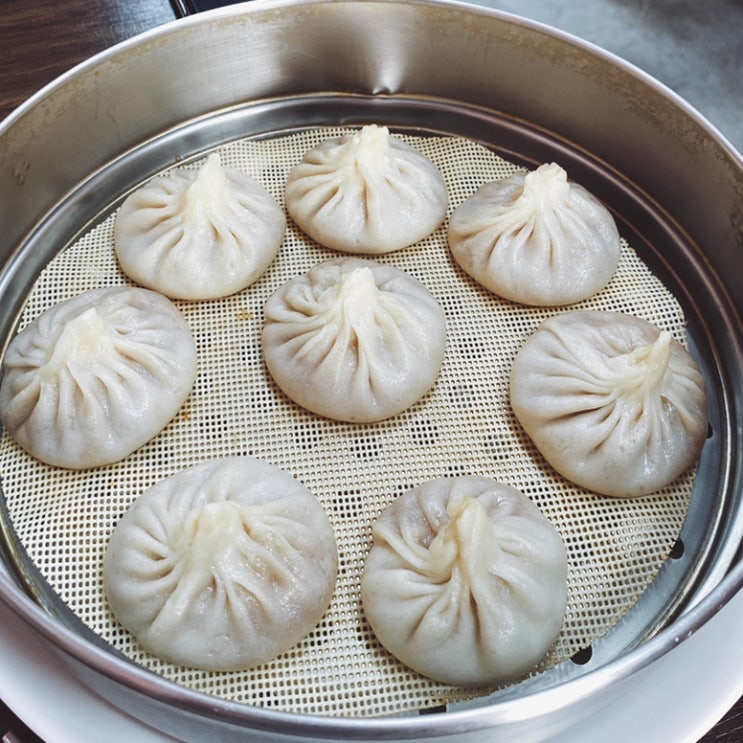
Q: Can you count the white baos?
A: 8